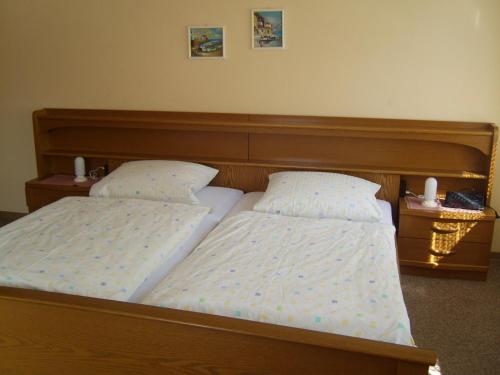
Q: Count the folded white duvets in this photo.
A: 2